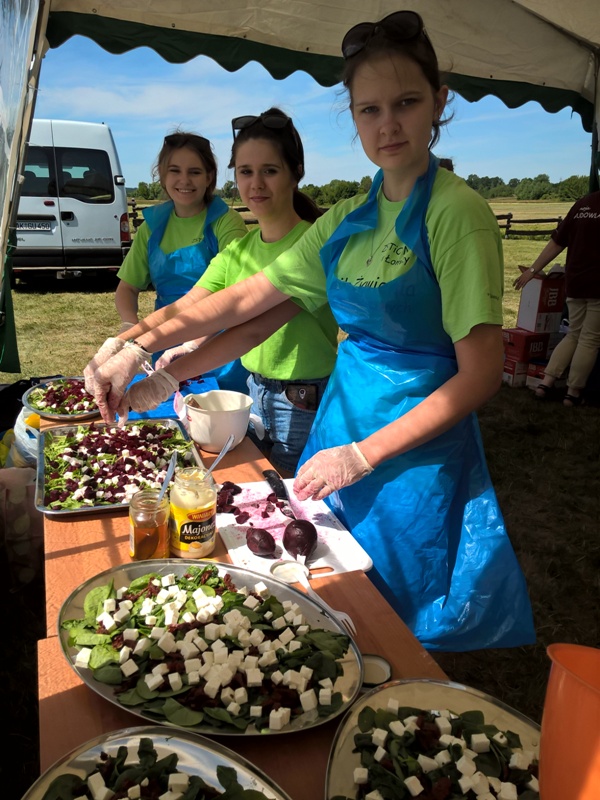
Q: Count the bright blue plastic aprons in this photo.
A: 2